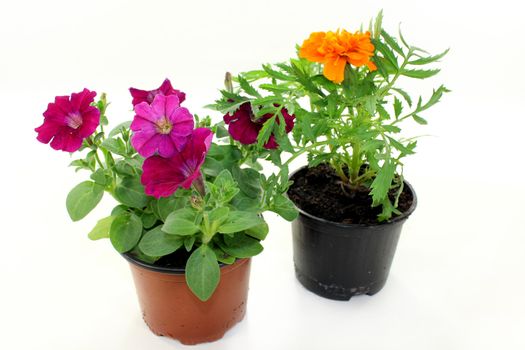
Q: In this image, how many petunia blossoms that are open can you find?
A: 5